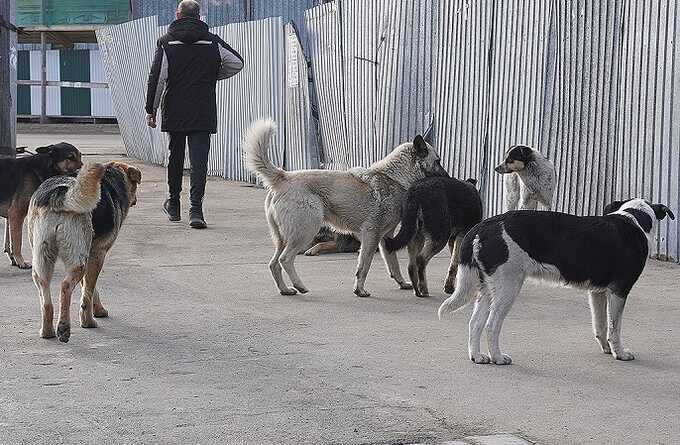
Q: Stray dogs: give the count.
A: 7